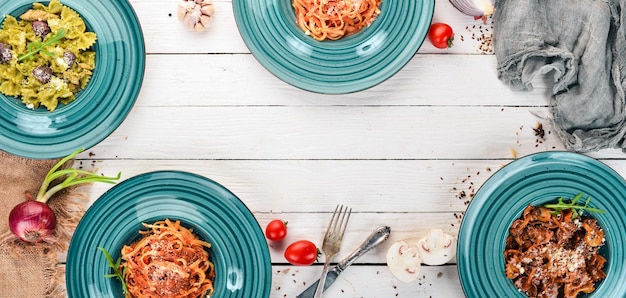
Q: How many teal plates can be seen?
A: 4